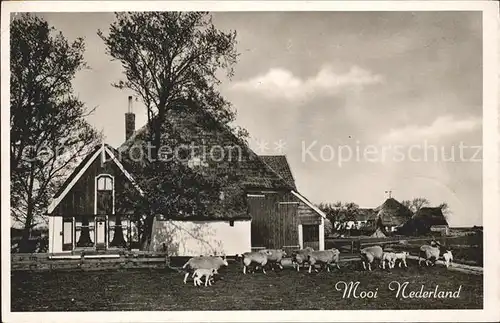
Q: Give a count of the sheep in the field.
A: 11